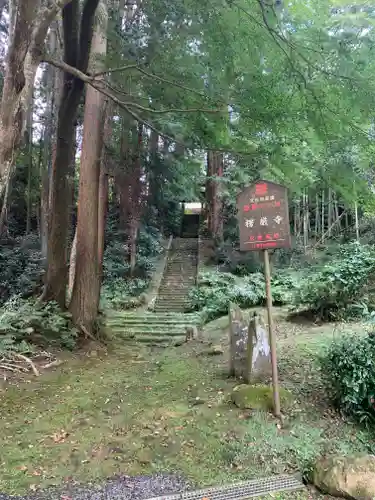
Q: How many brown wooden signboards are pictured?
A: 1